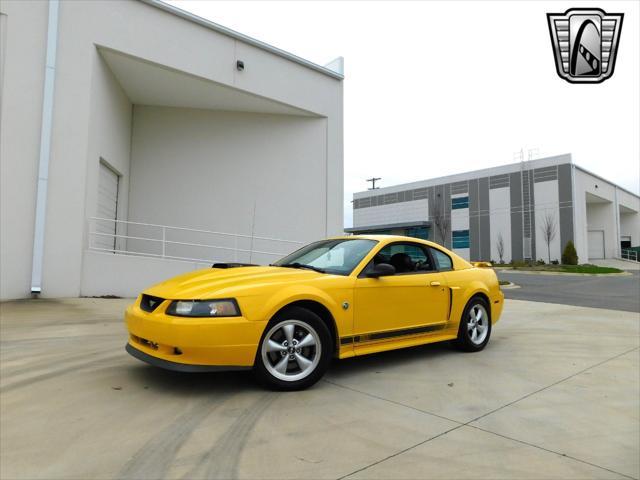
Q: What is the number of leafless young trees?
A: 3